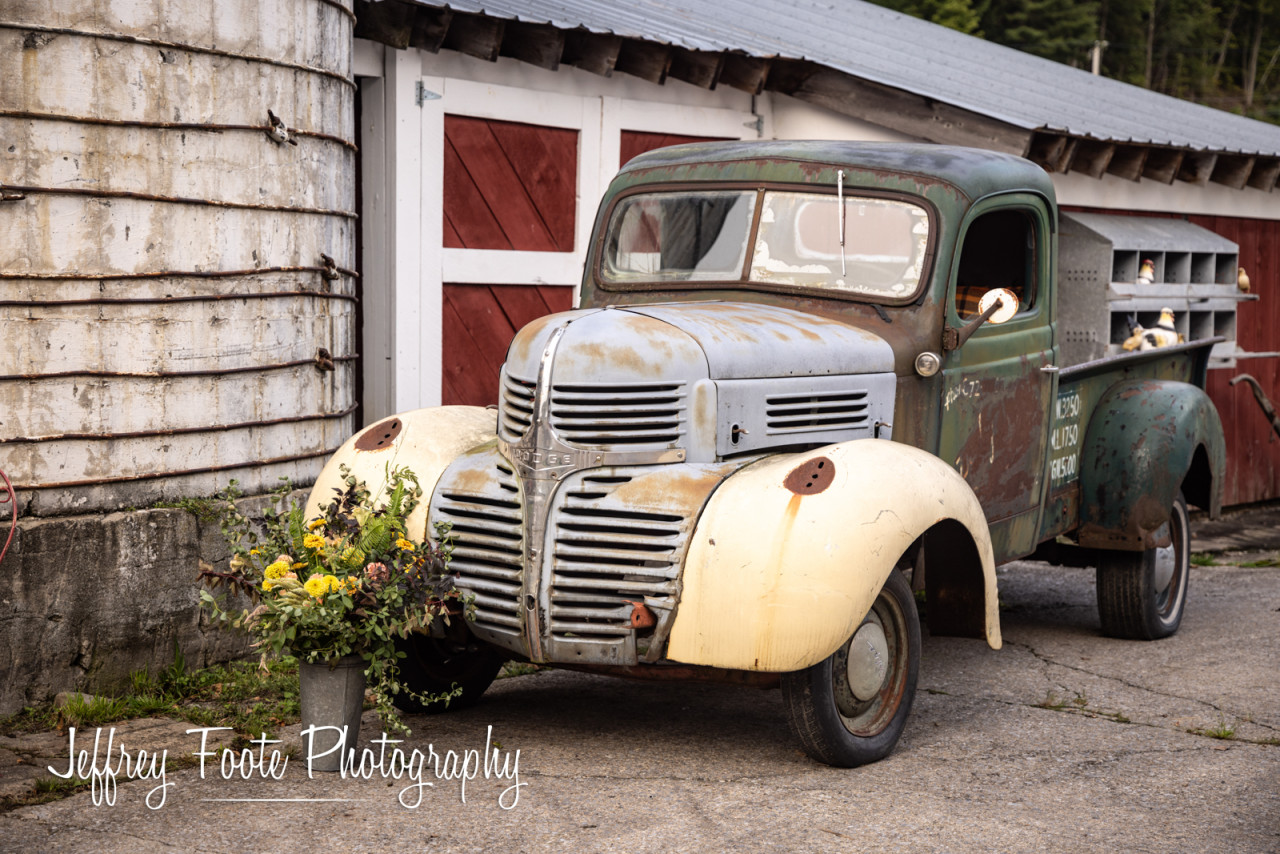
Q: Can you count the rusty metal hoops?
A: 9